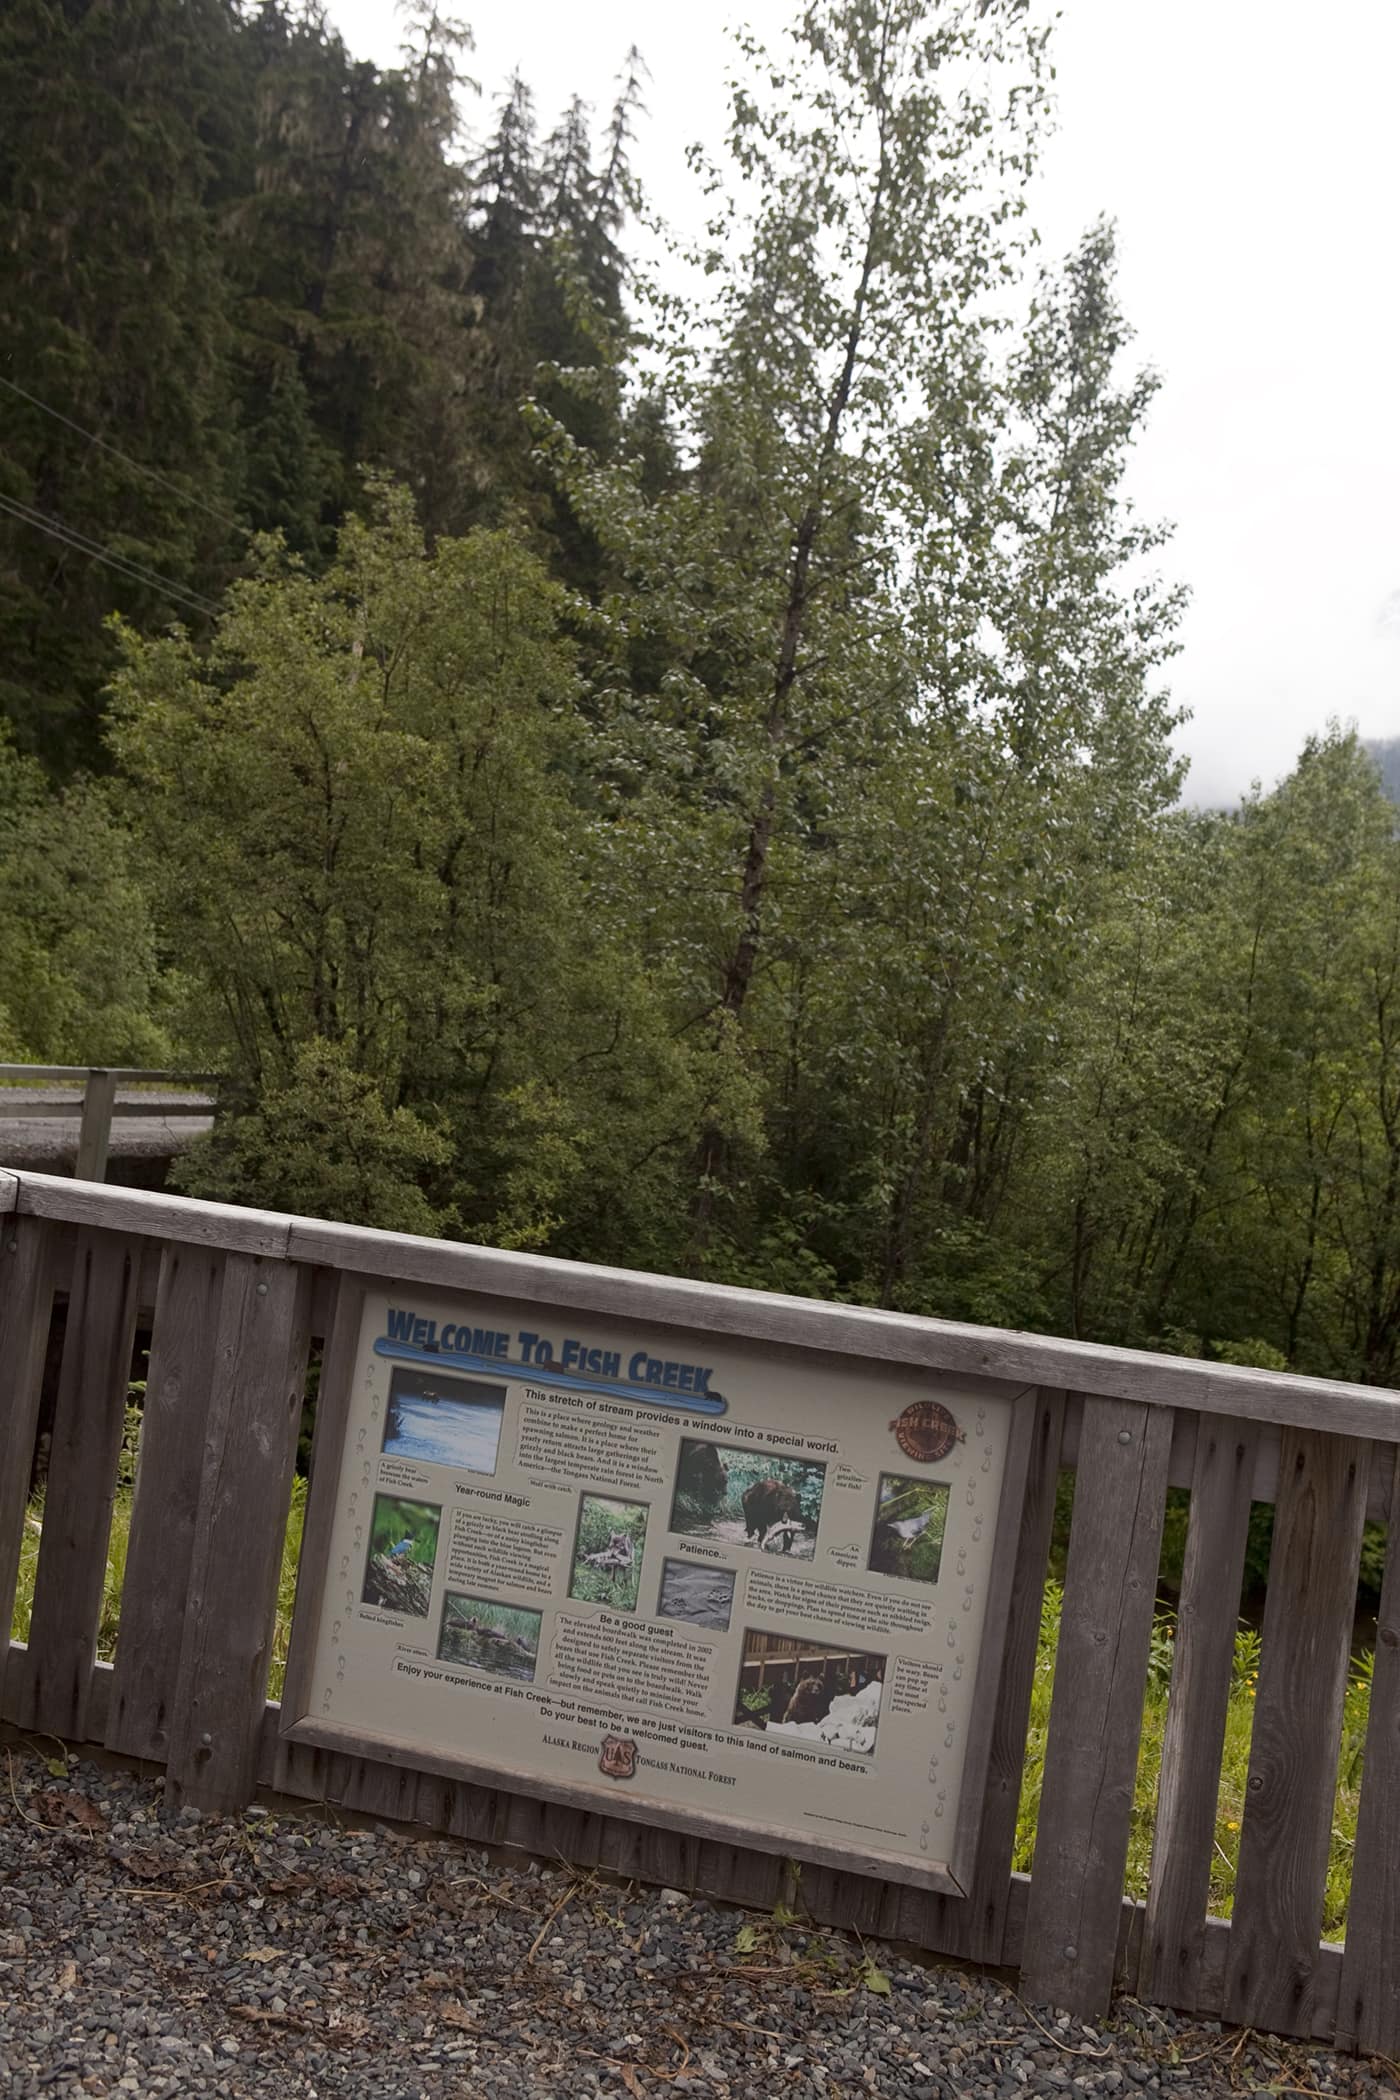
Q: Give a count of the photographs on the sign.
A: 8